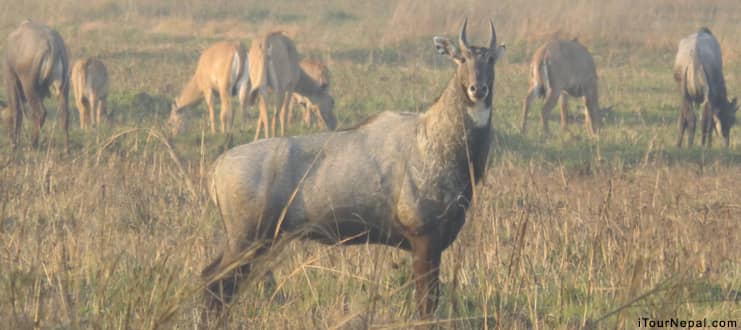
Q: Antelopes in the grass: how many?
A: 8